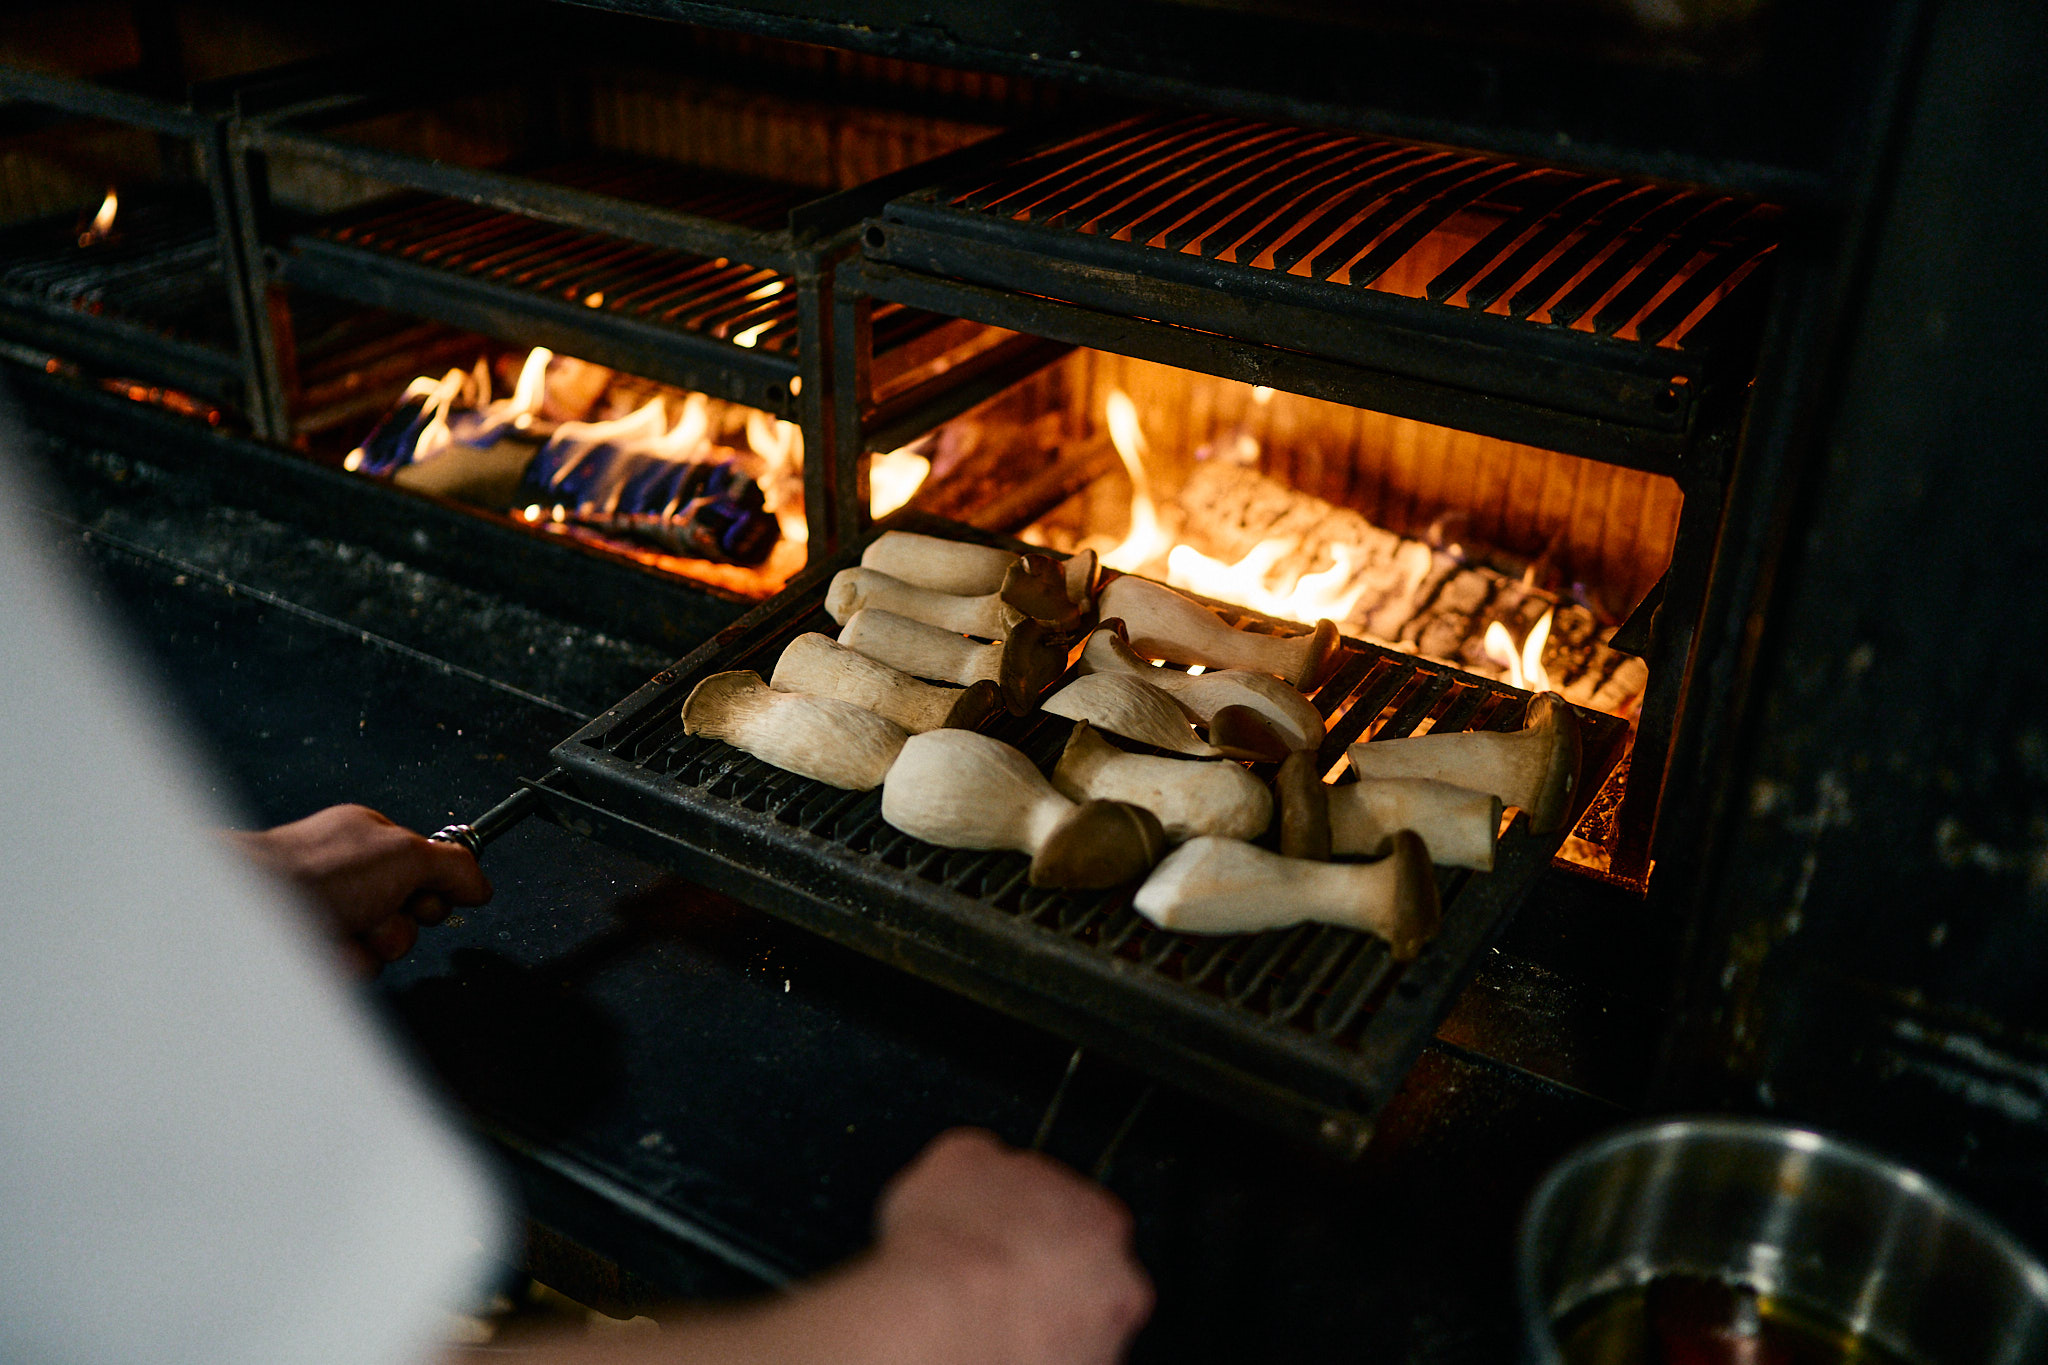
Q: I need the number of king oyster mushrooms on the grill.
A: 13